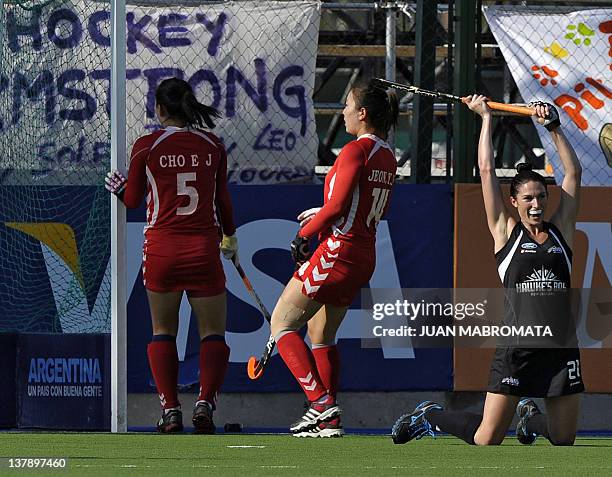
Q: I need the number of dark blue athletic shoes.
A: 2